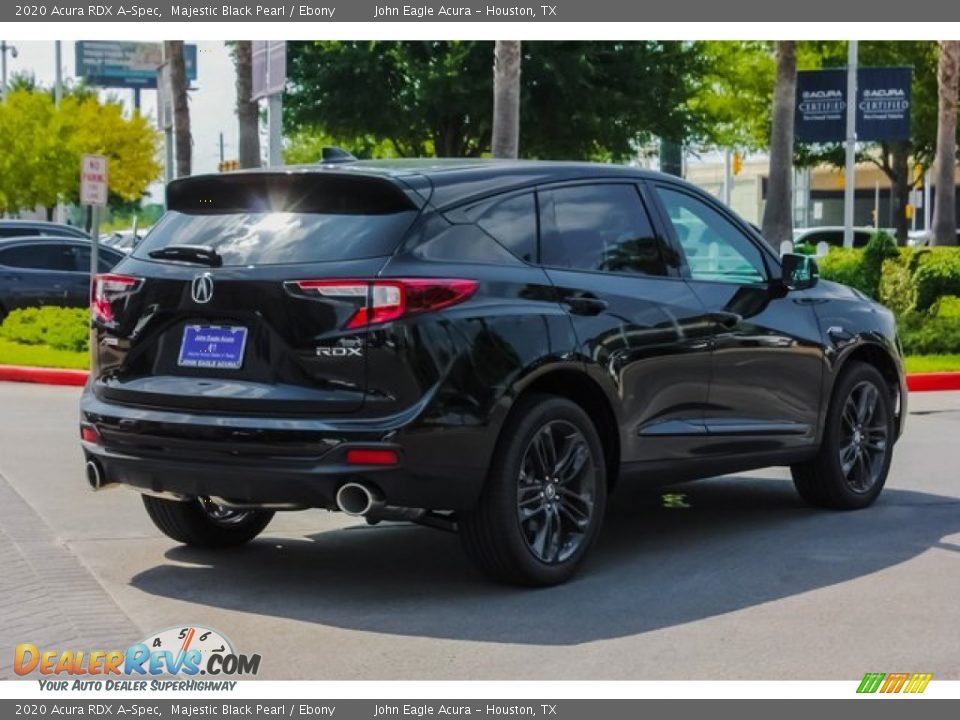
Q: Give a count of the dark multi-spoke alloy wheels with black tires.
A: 2